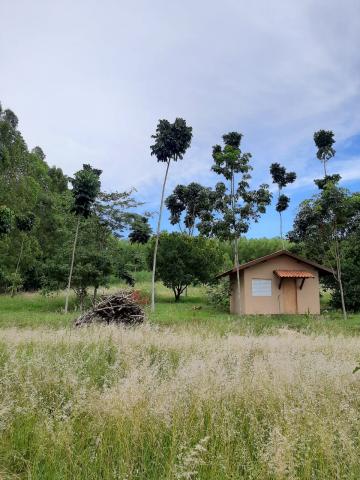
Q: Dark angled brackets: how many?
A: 2